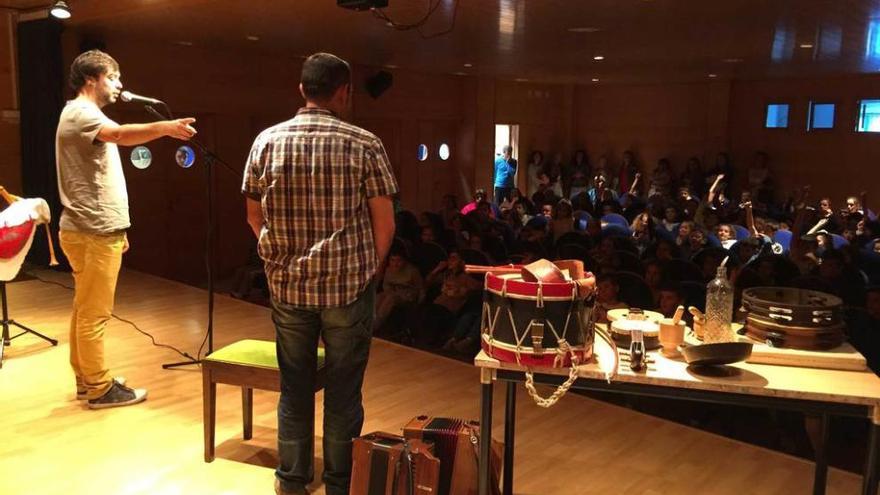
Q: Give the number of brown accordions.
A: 2